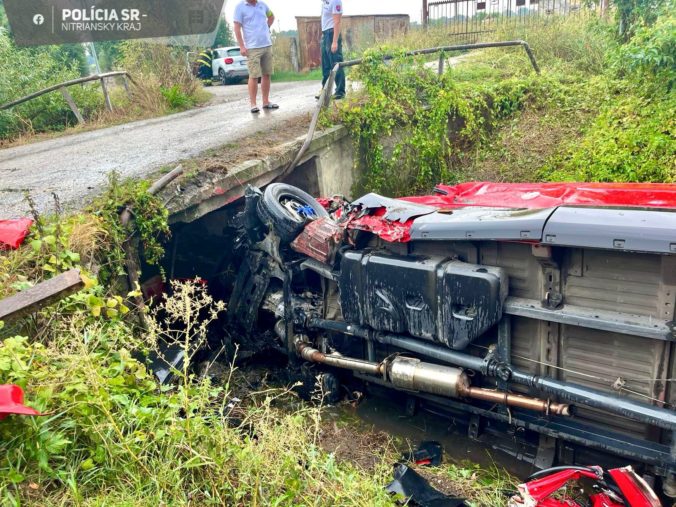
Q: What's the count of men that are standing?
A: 2